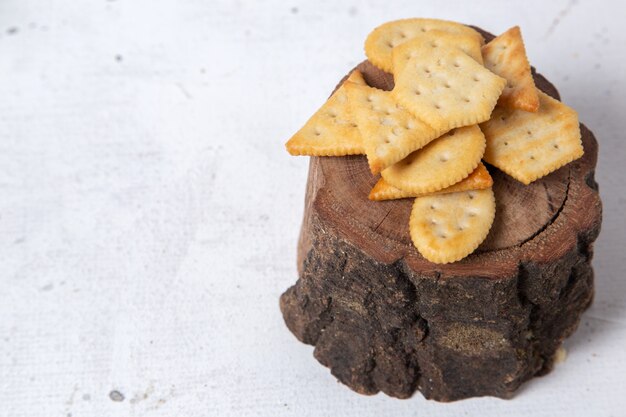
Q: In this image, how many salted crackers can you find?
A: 10